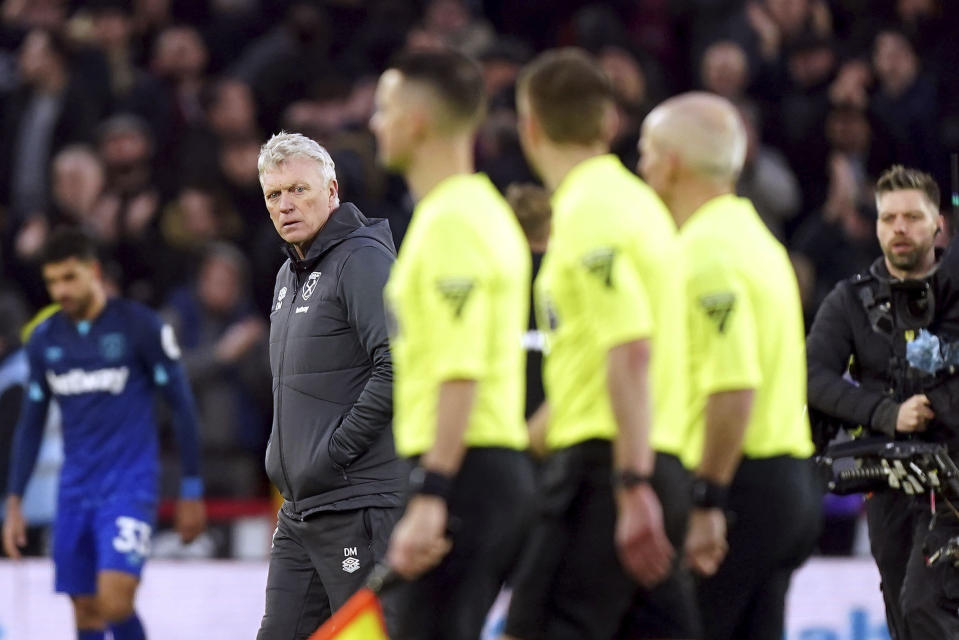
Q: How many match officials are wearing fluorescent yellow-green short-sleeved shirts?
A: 3